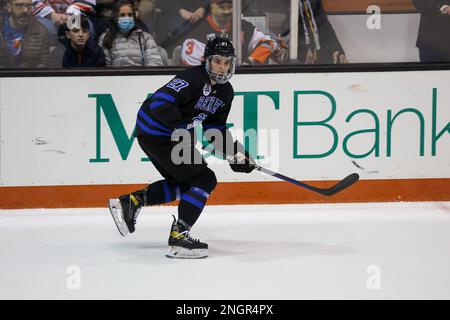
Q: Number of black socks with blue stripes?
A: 2